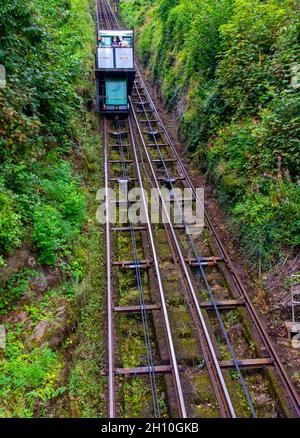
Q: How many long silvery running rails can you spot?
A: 4